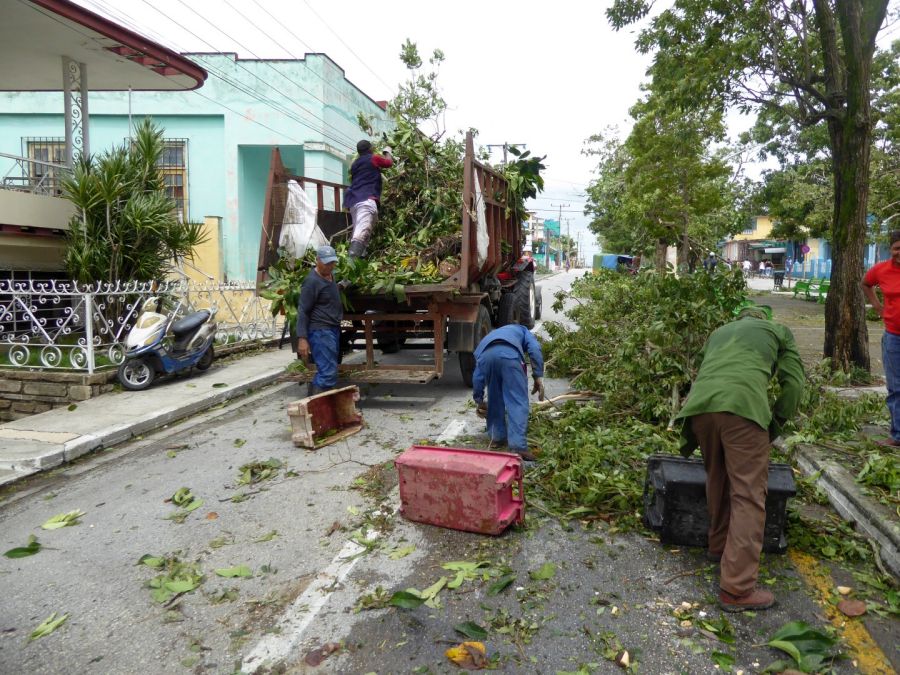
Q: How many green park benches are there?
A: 2